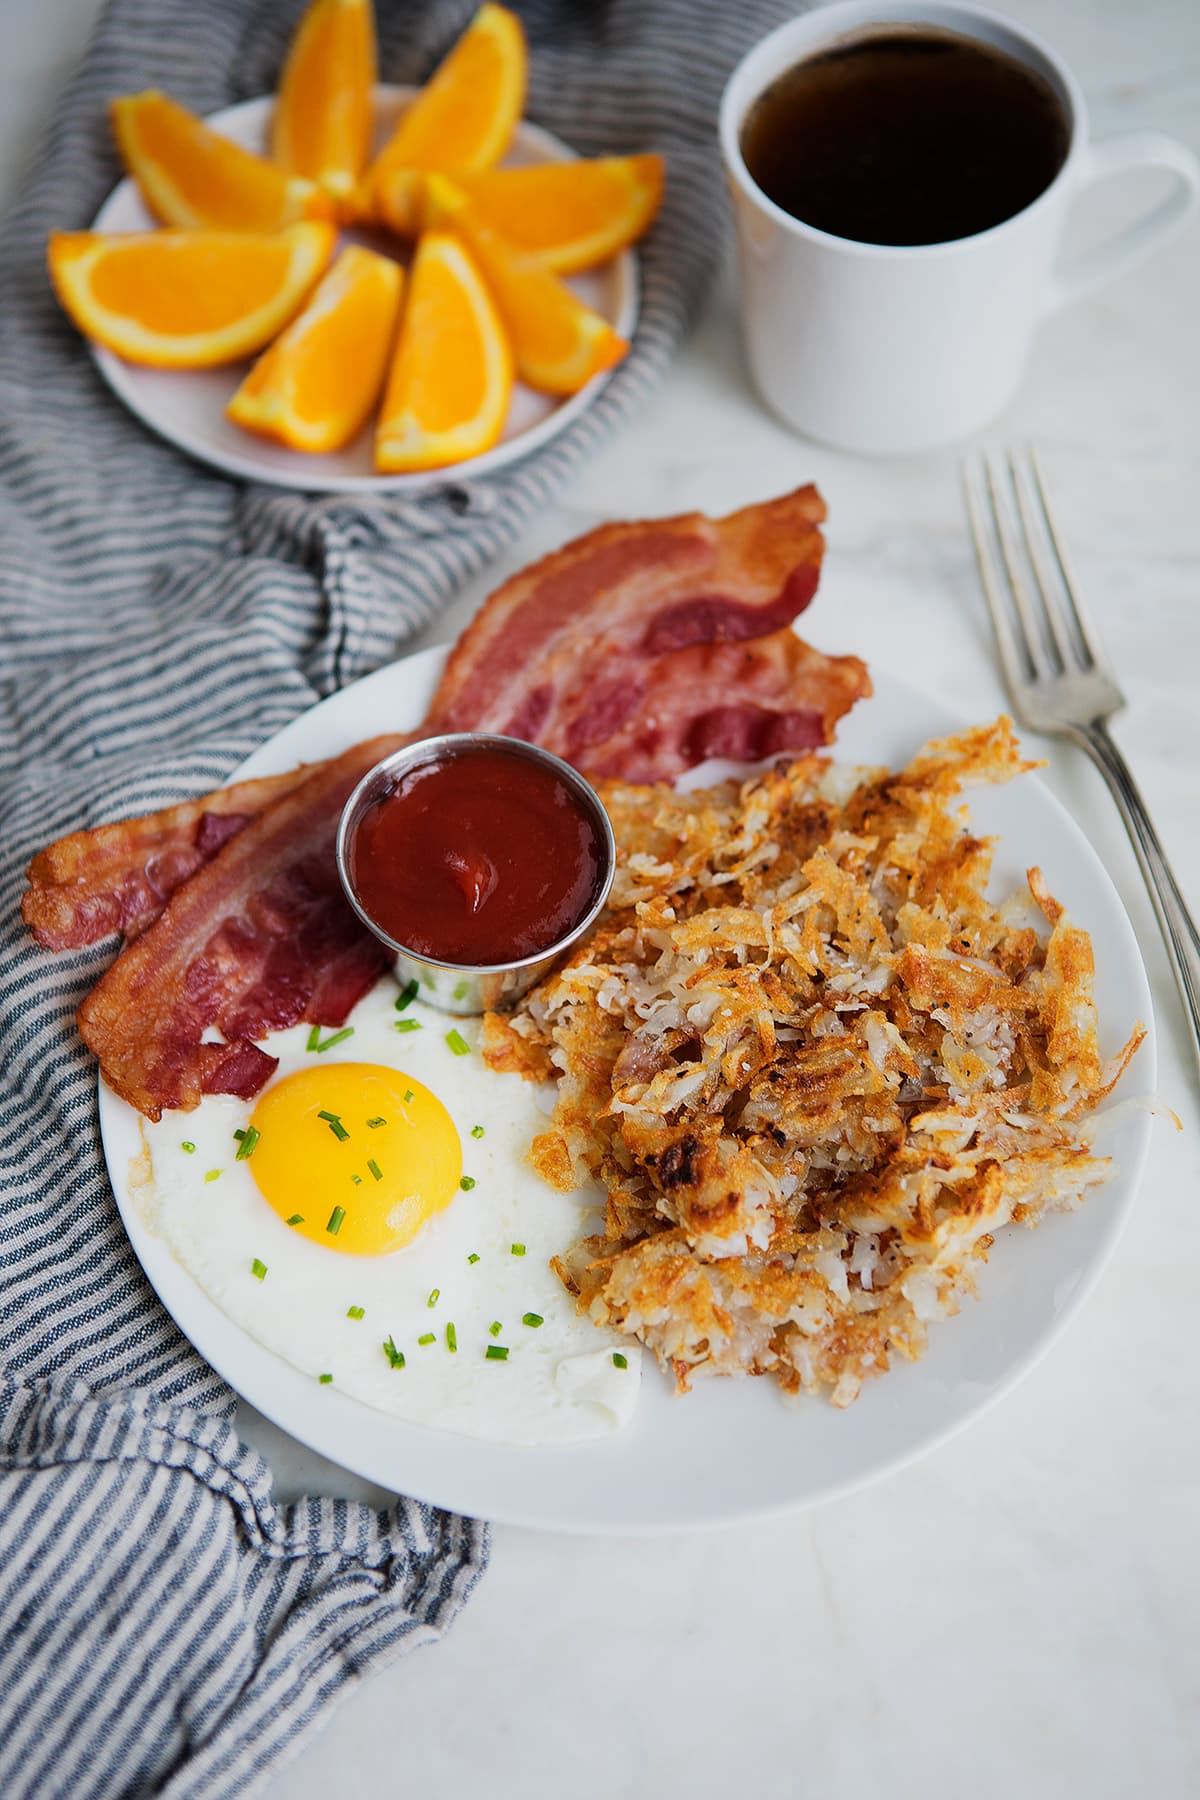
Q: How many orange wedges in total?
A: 8